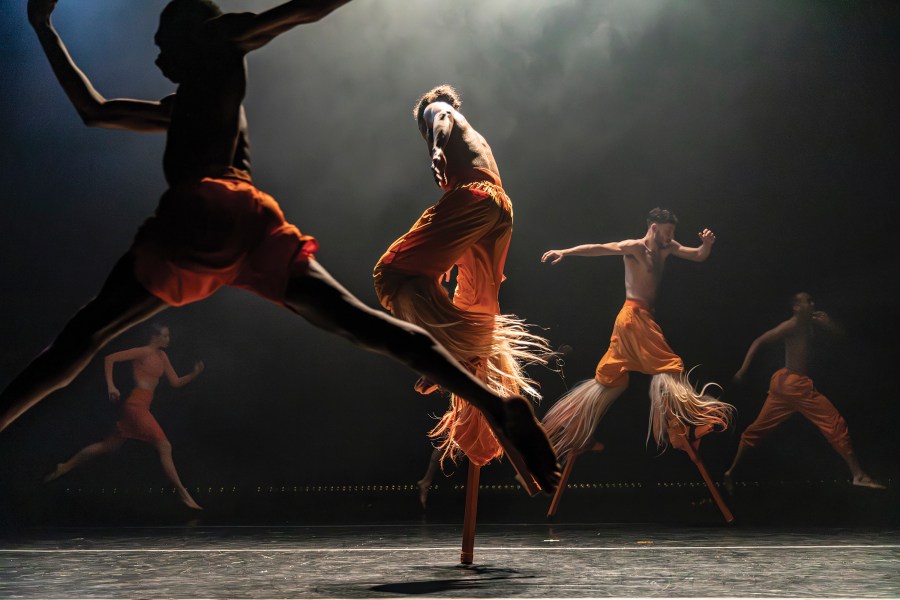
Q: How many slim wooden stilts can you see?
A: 4